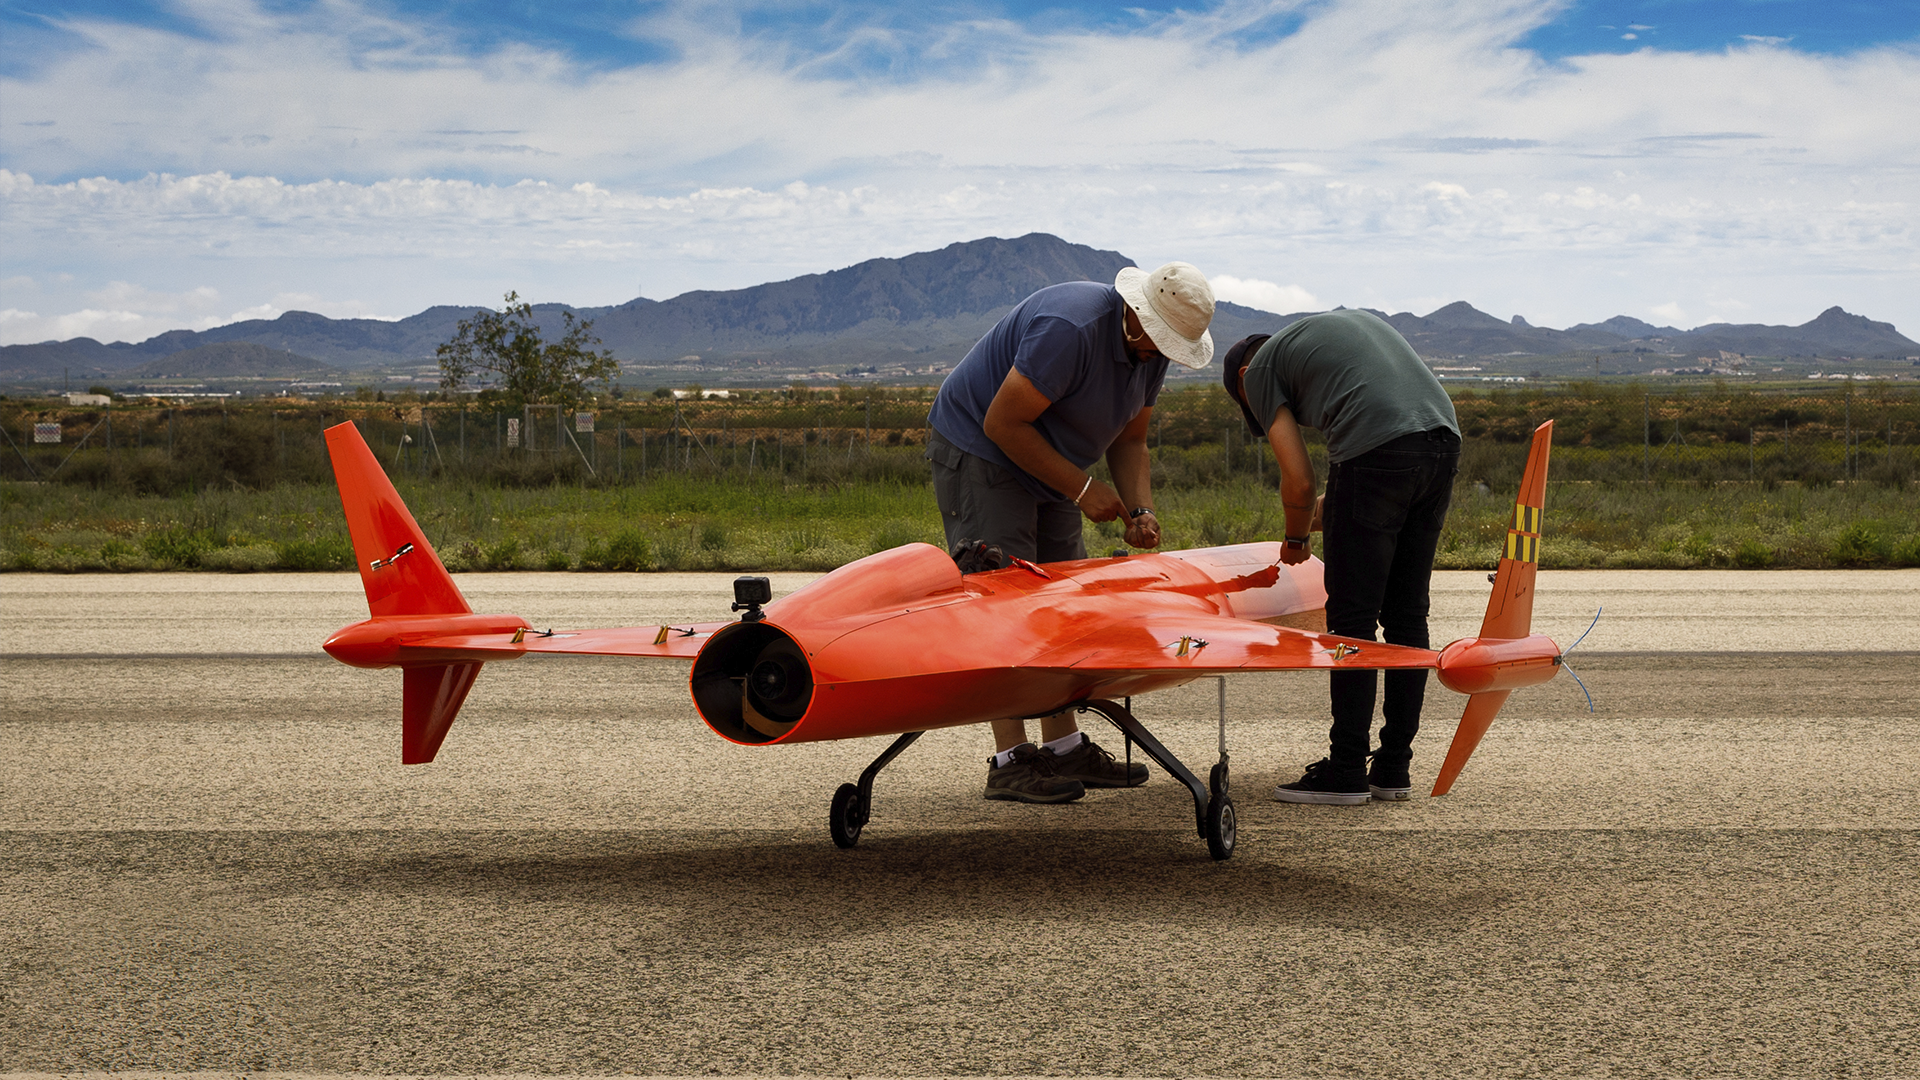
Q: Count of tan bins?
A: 0